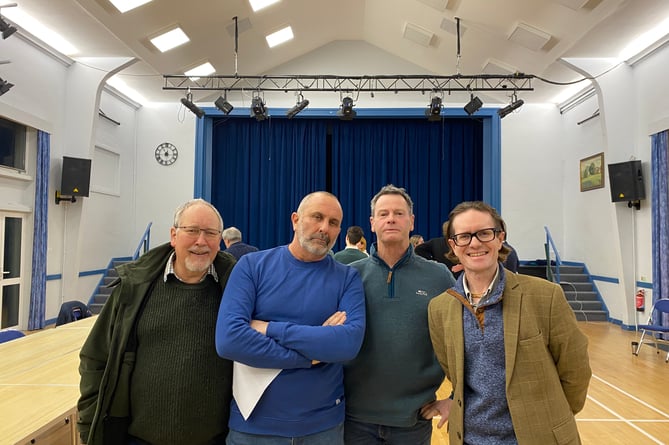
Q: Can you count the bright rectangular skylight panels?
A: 5